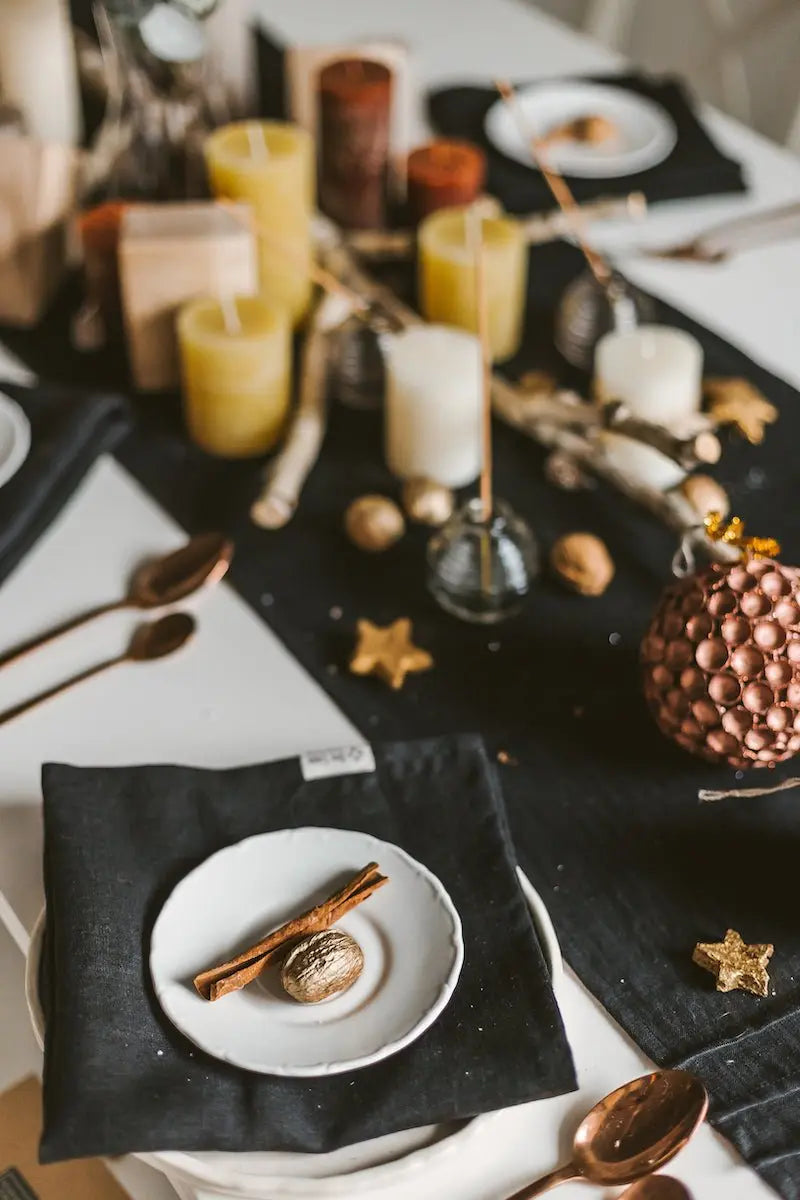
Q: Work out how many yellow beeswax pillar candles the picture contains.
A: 3